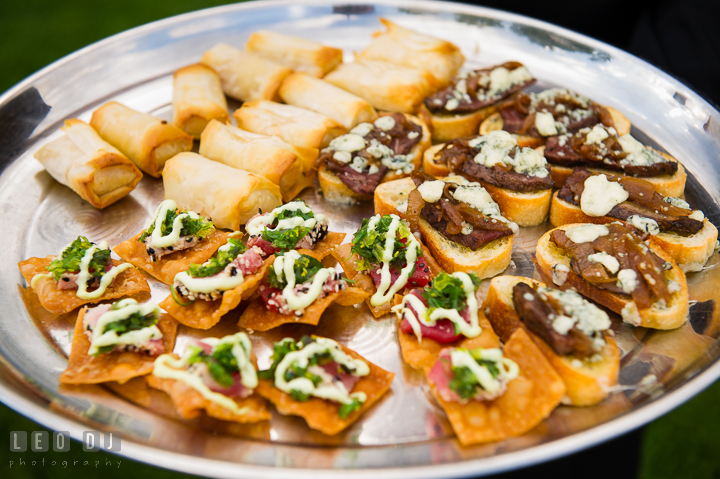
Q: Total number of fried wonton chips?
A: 11